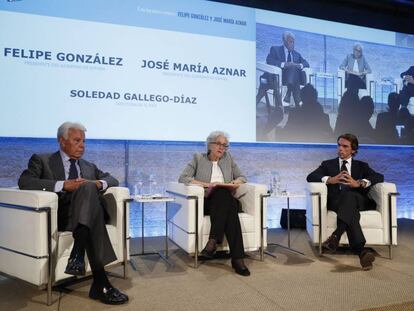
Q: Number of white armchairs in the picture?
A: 3